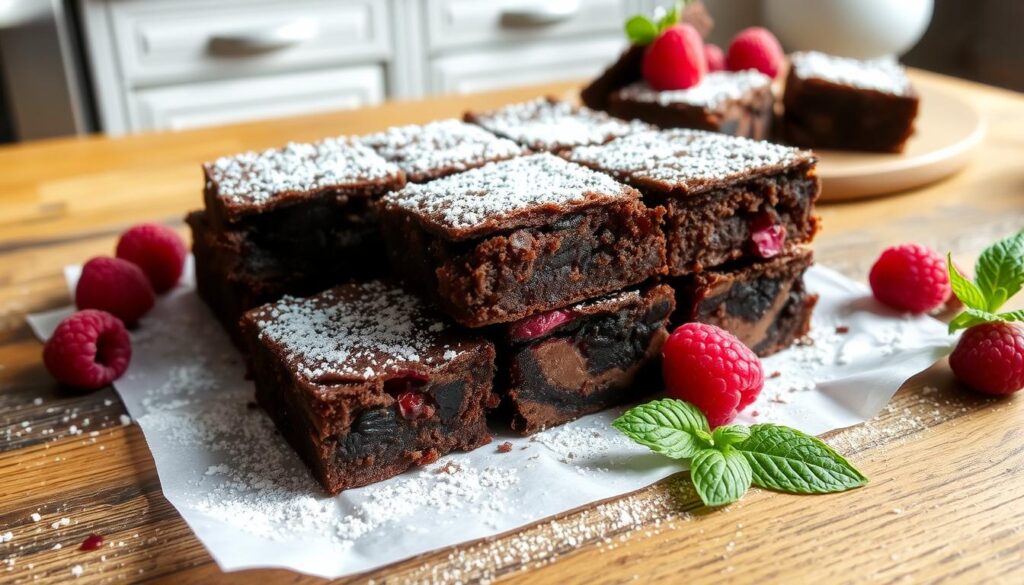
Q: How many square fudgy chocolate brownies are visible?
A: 11